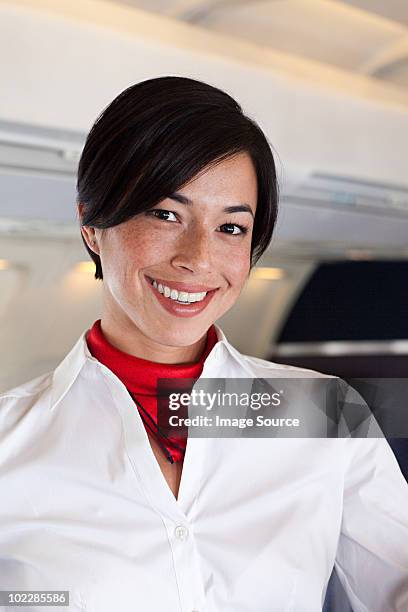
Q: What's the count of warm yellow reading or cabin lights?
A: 3